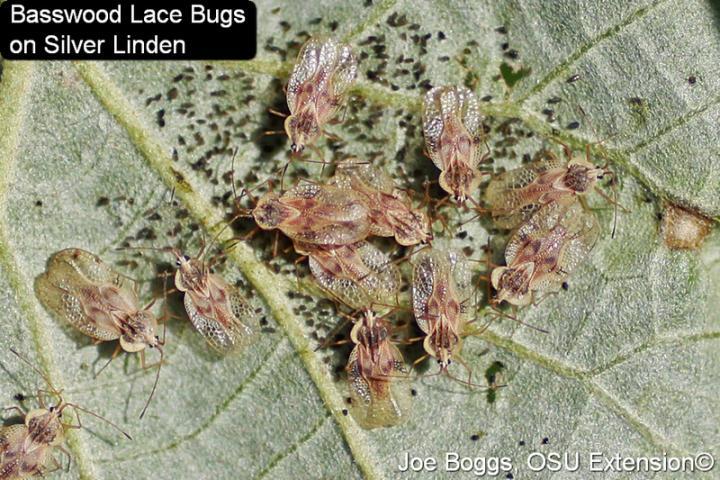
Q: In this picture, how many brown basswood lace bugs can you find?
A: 12